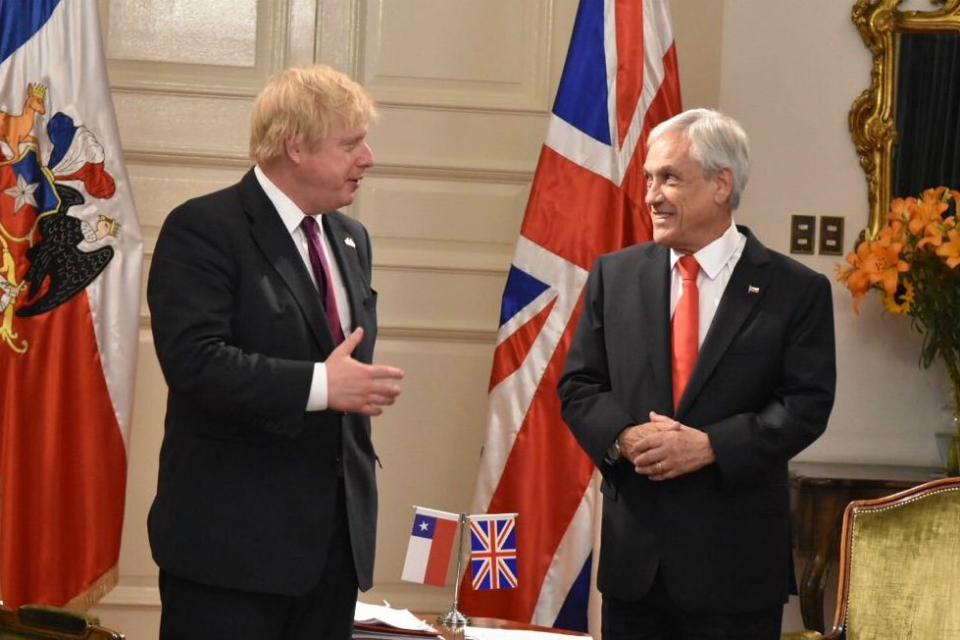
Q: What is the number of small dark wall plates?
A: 2